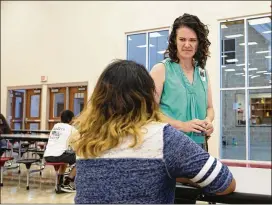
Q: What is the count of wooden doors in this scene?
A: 4